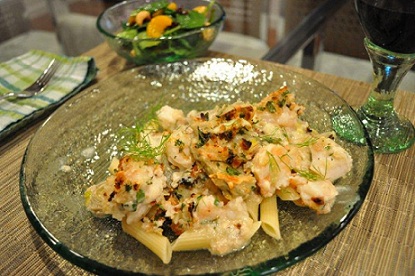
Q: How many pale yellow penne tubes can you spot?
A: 5